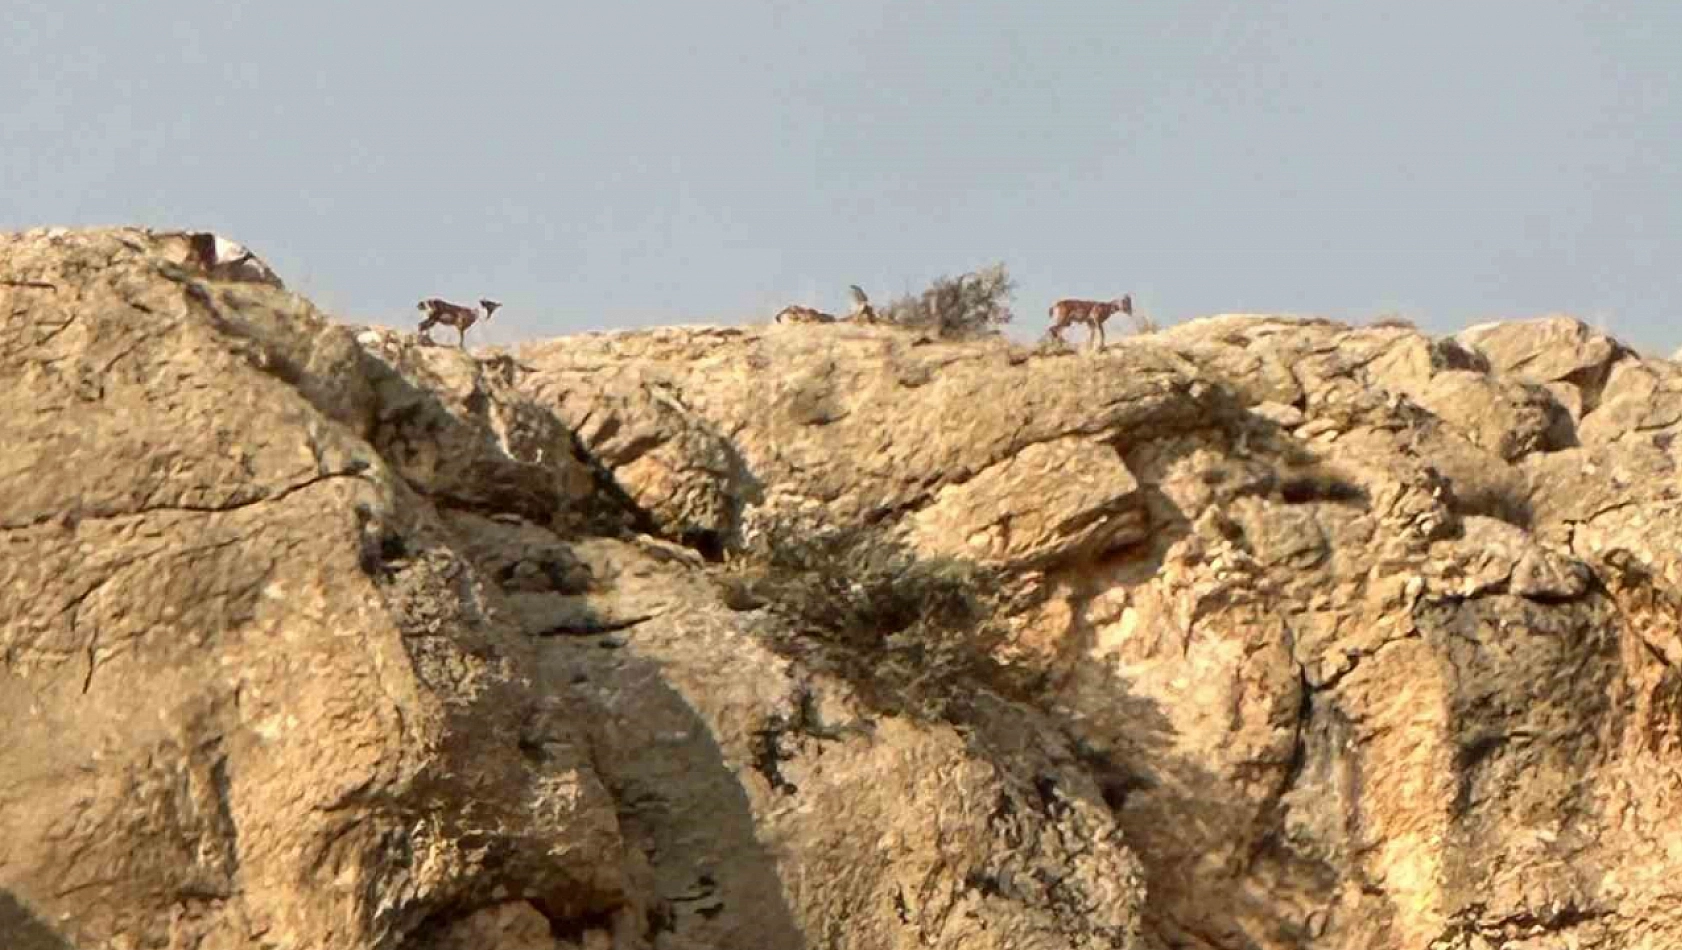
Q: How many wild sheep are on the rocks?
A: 3